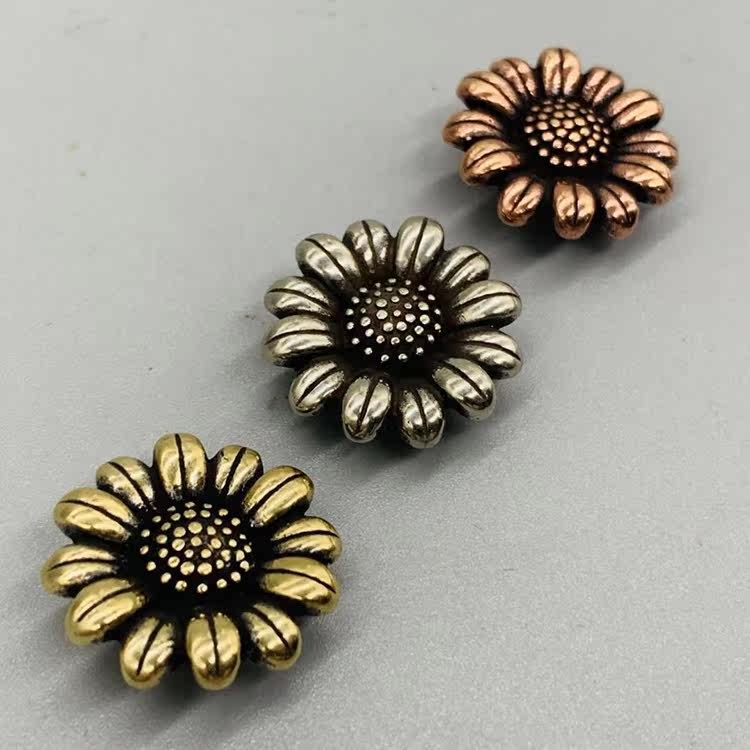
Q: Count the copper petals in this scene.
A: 12